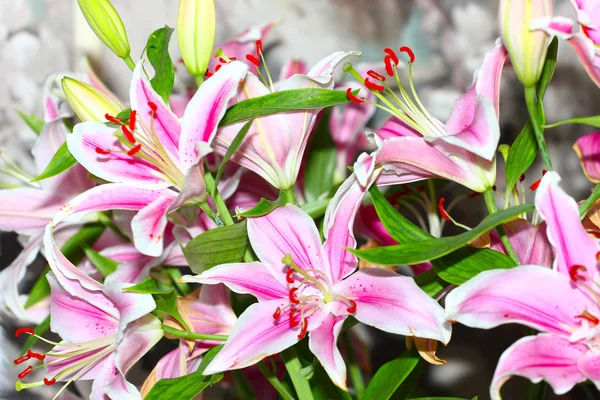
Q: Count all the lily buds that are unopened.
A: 4